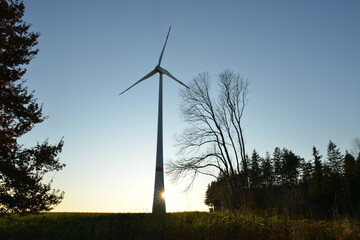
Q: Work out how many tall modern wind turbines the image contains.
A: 1